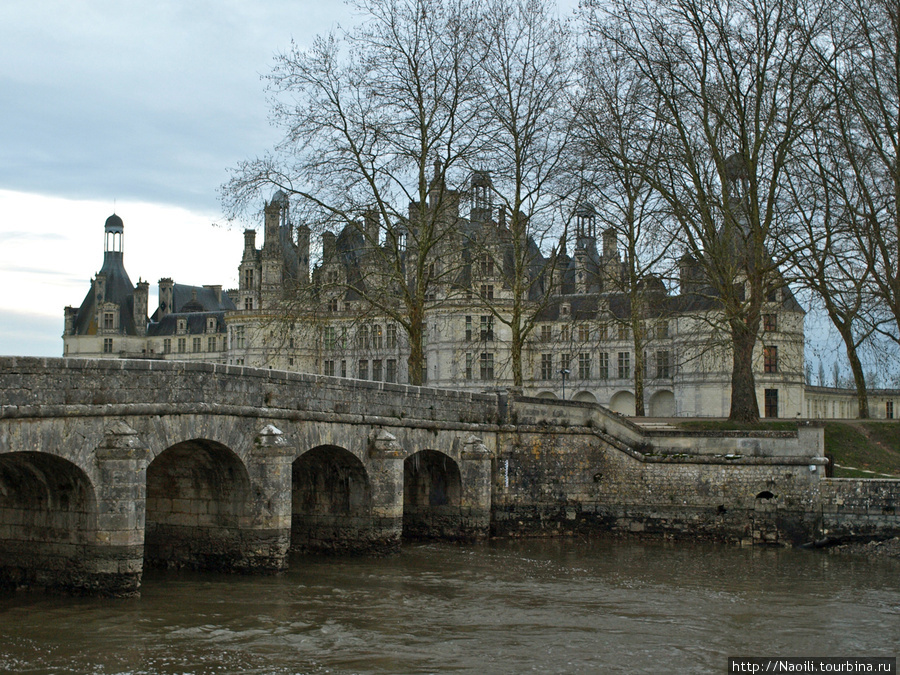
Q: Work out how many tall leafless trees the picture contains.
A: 5